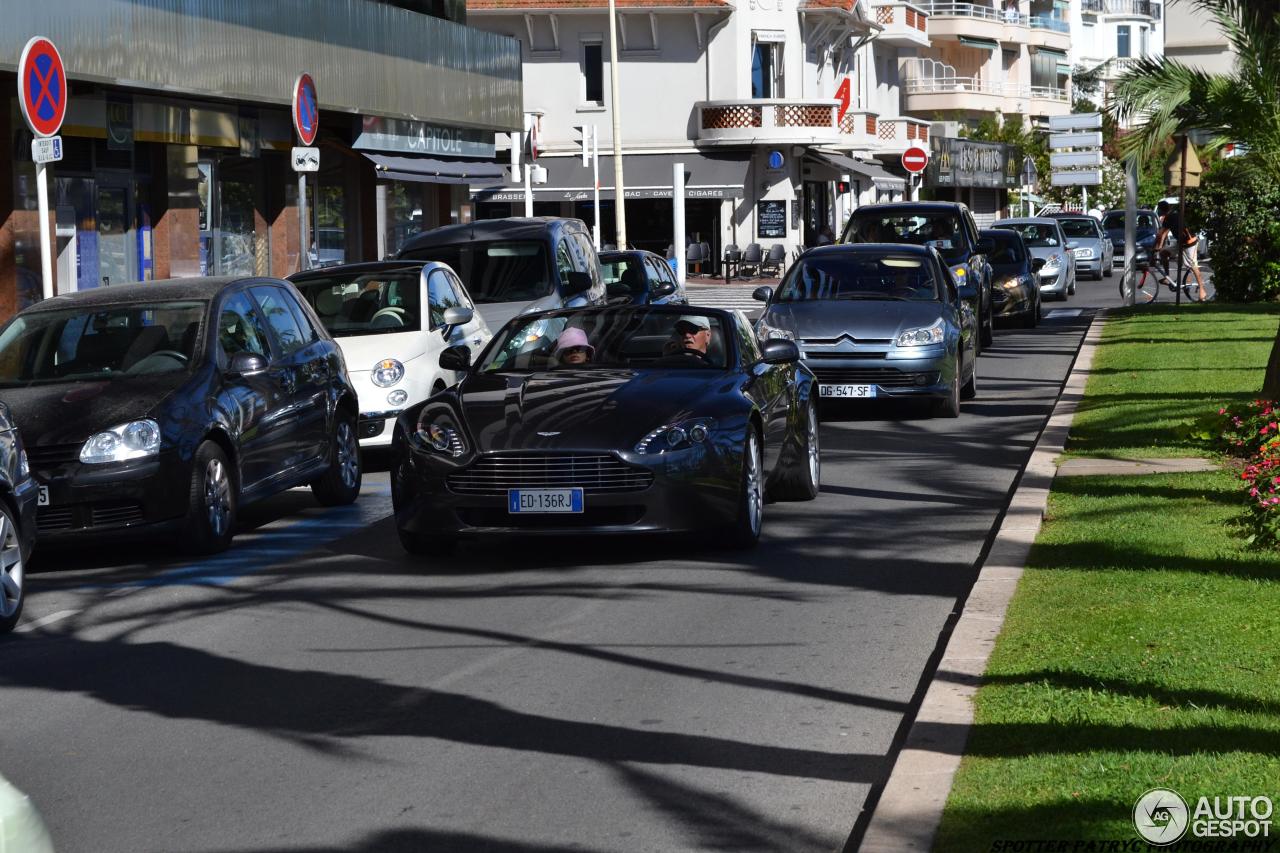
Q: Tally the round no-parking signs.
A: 2